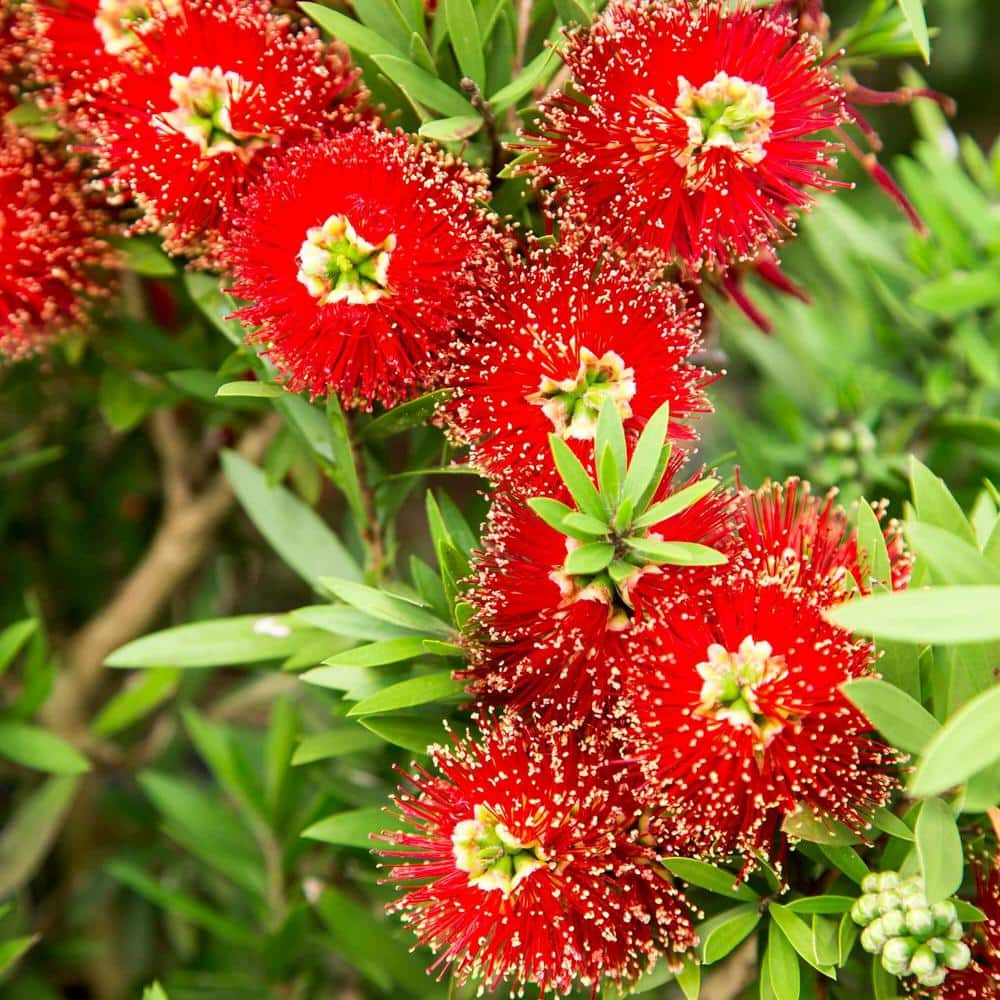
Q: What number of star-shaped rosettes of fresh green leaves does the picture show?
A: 1